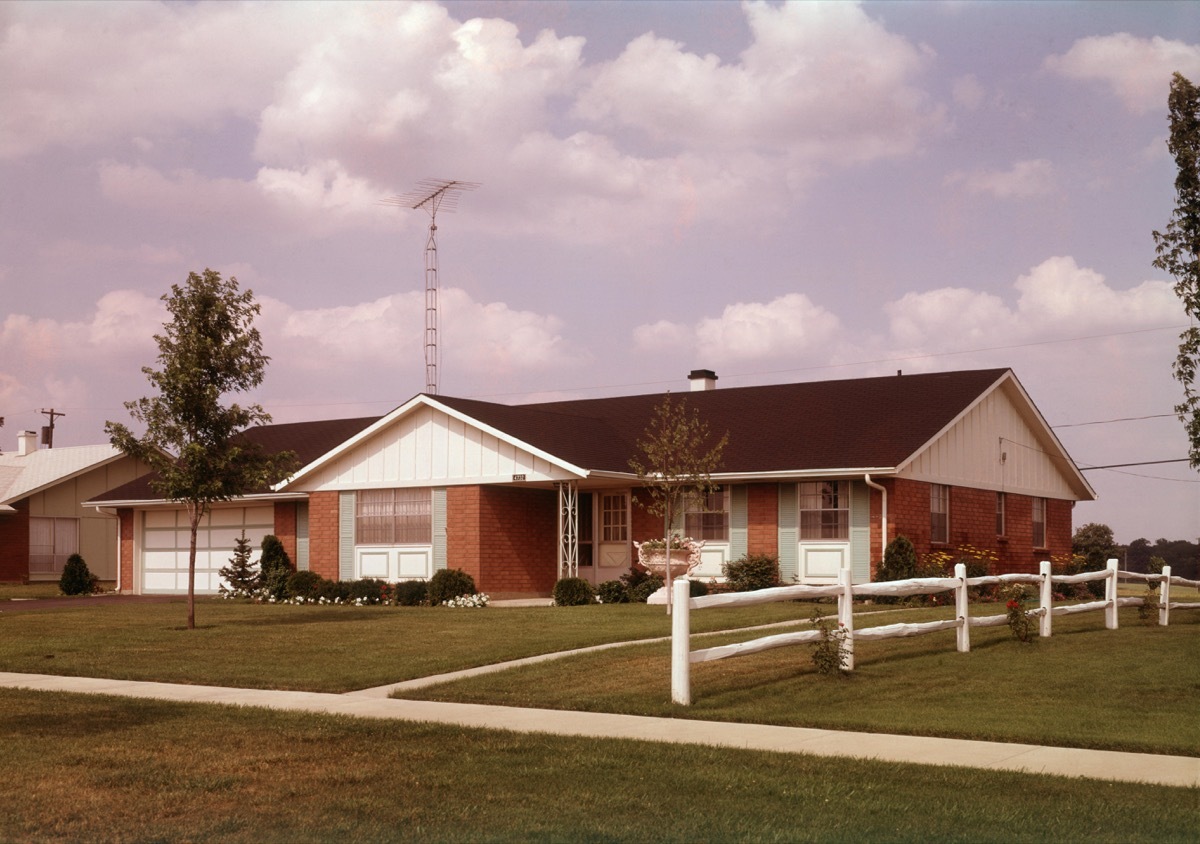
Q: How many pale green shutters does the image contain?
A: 7